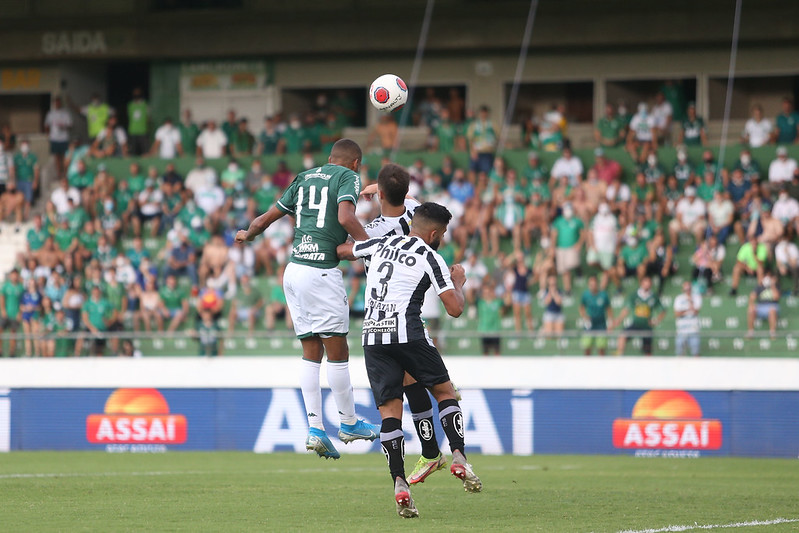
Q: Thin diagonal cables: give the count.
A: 3